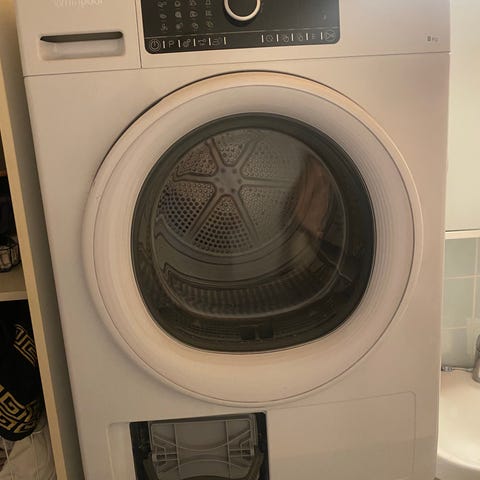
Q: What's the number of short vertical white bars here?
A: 10